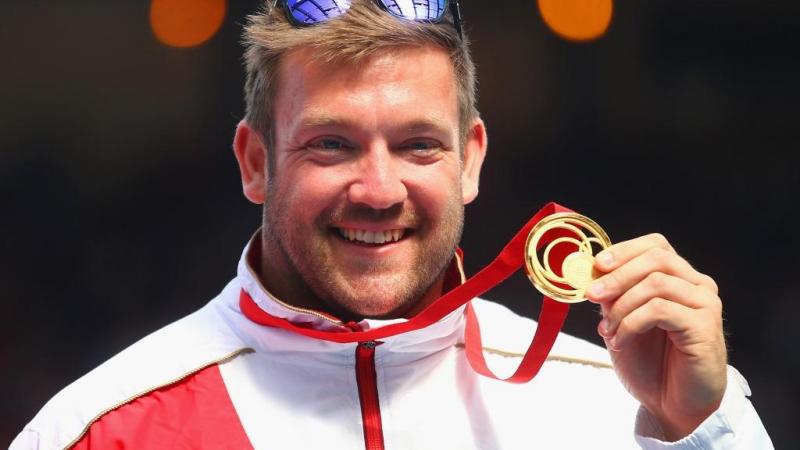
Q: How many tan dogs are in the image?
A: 0